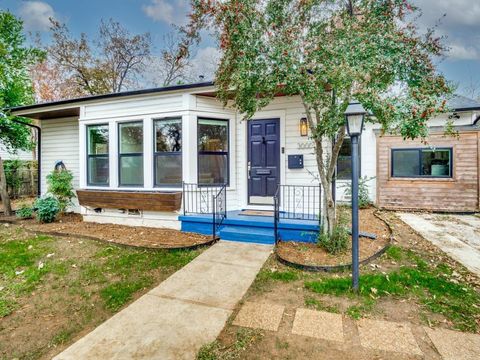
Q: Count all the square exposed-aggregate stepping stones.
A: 4